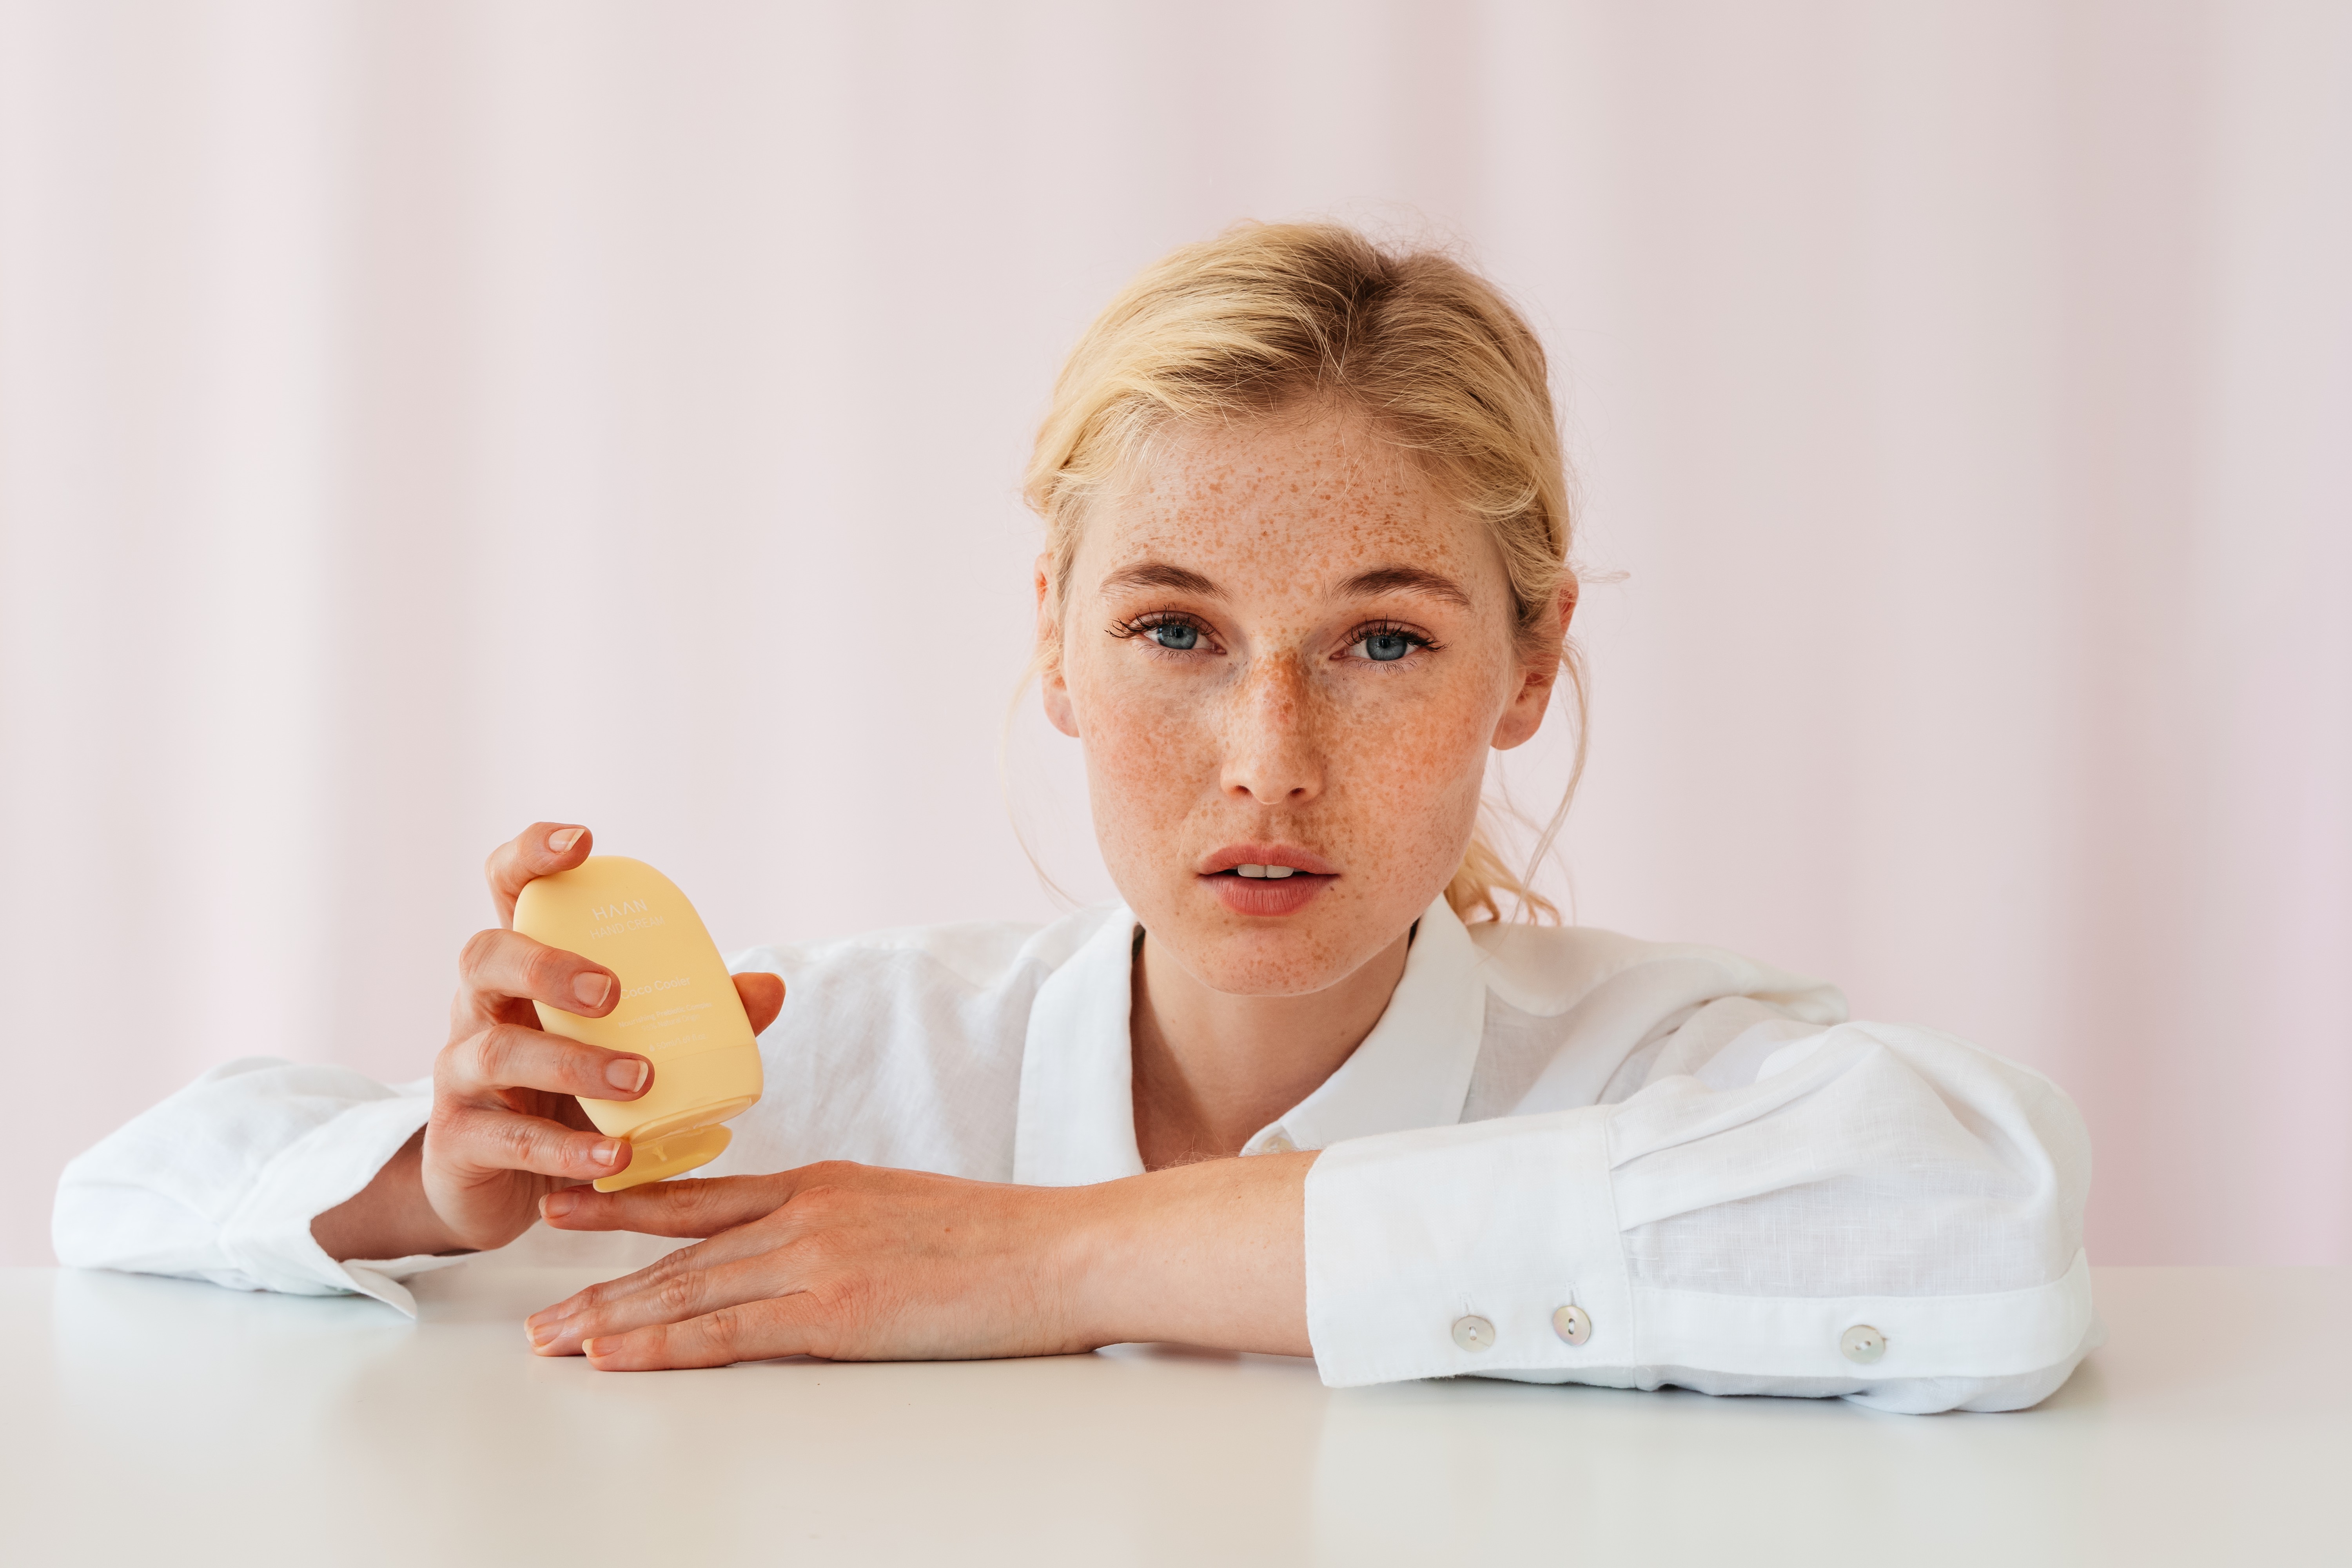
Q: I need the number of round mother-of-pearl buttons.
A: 3